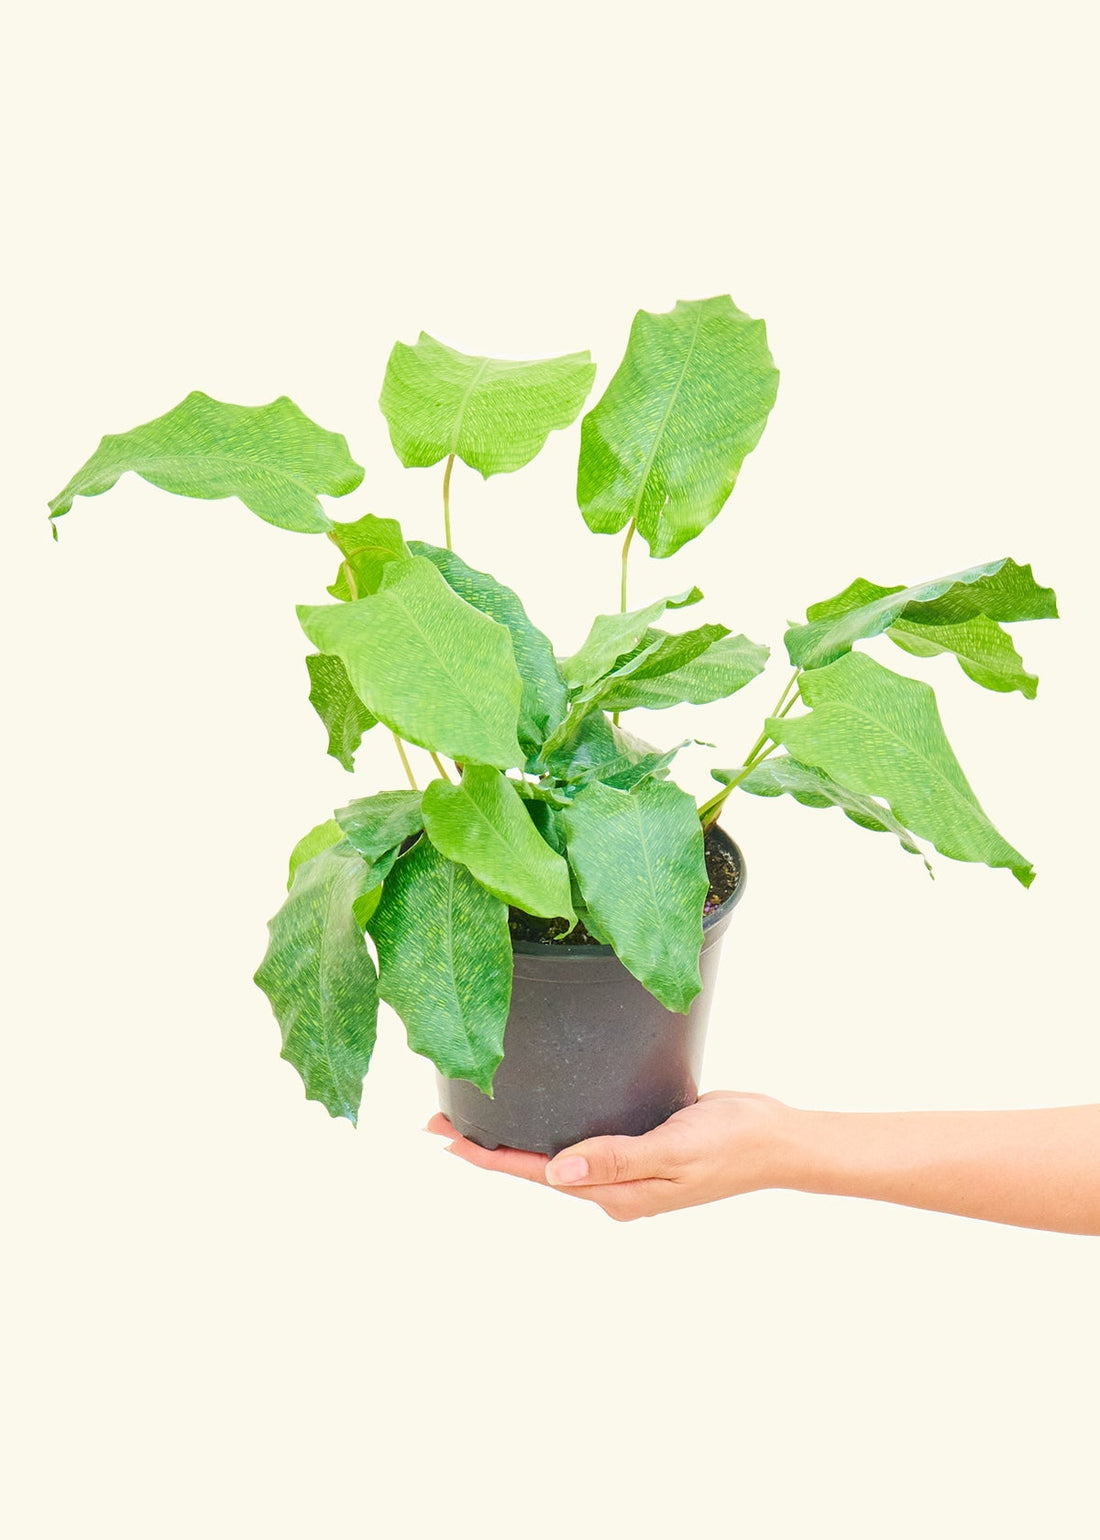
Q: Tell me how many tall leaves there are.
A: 3